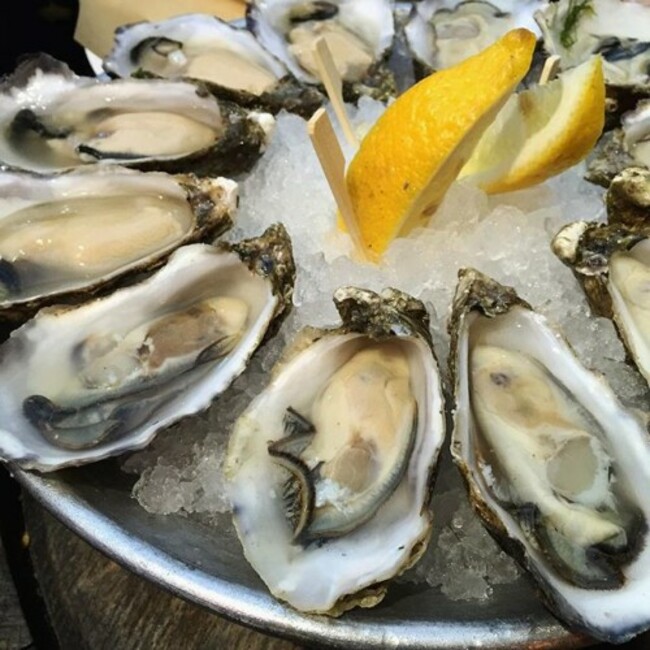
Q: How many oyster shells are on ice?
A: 11